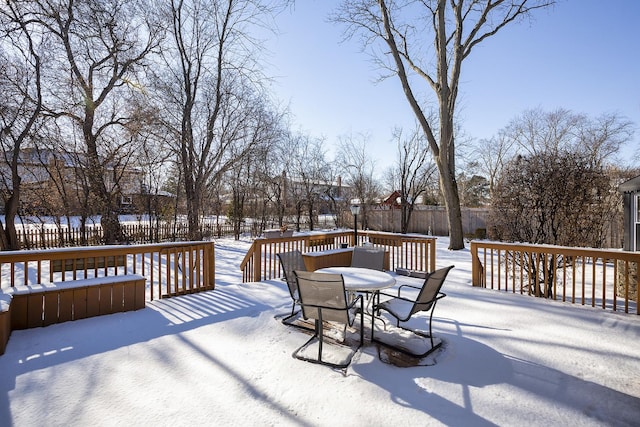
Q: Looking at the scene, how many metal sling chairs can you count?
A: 4